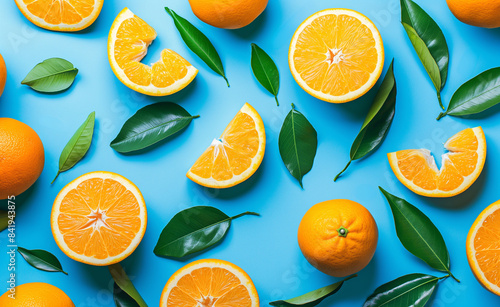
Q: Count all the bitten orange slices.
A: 2